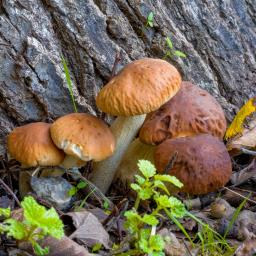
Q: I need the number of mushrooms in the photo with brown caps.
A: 5